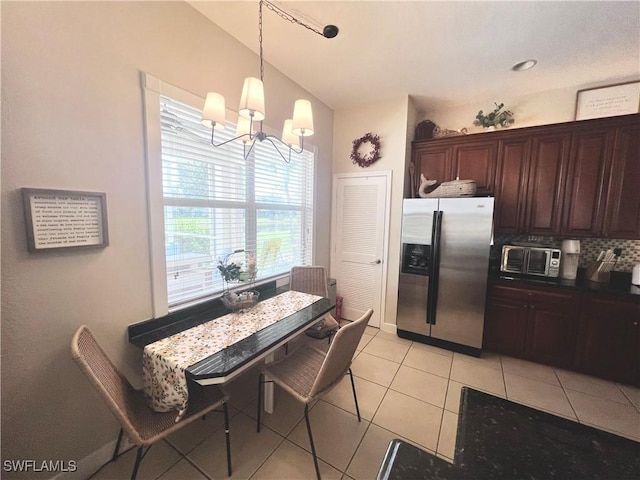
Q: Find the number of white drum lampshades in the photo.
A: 5